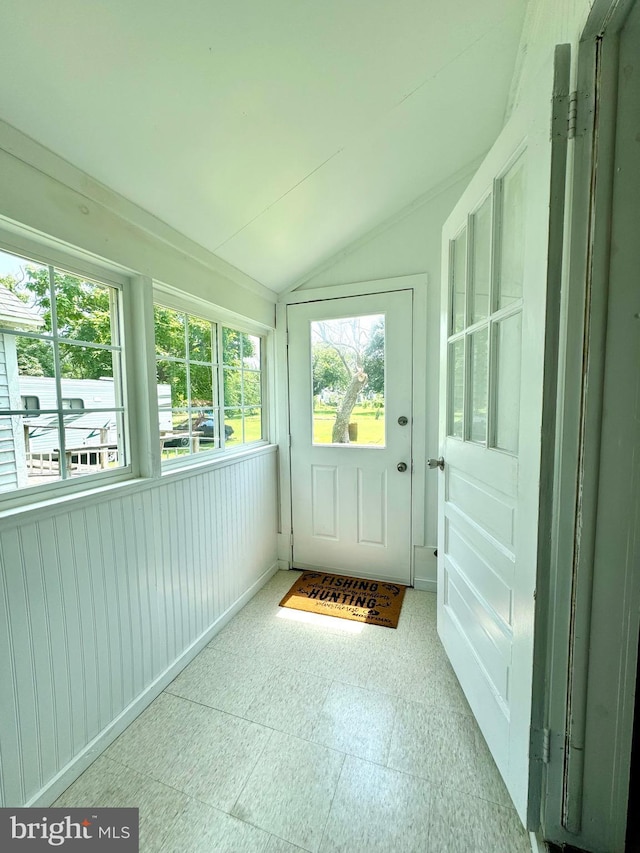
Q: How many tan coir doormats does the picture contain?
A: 1